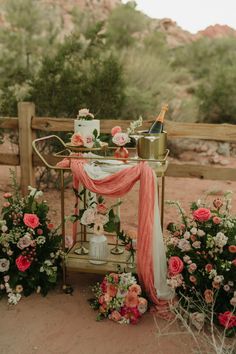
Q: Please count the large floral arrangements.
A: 2